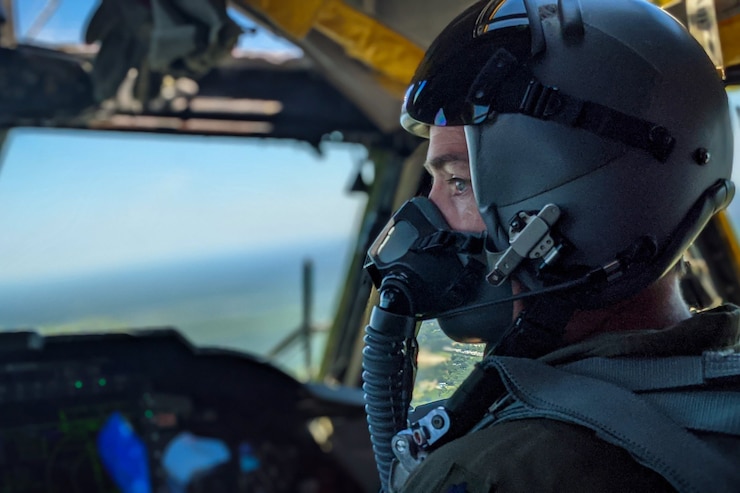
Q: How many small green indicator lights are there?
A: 3